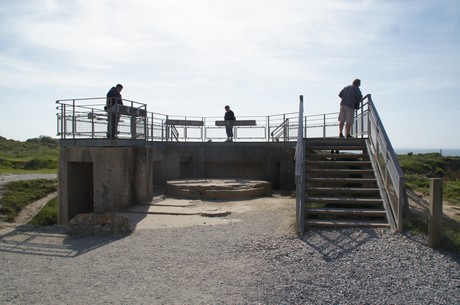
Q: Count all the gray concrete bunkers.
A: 1